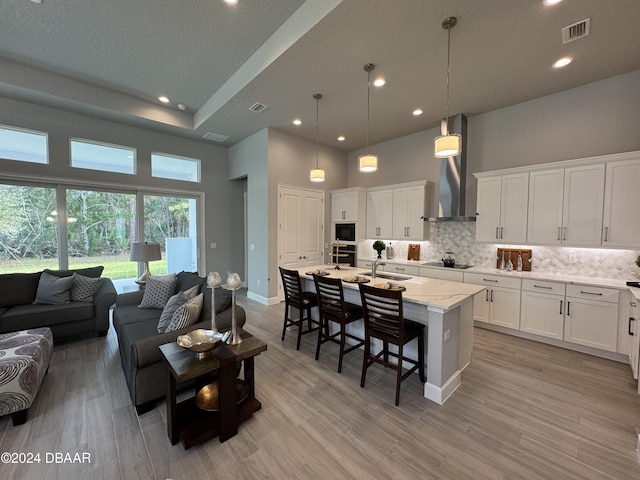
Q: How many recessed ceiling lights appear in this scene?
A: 8